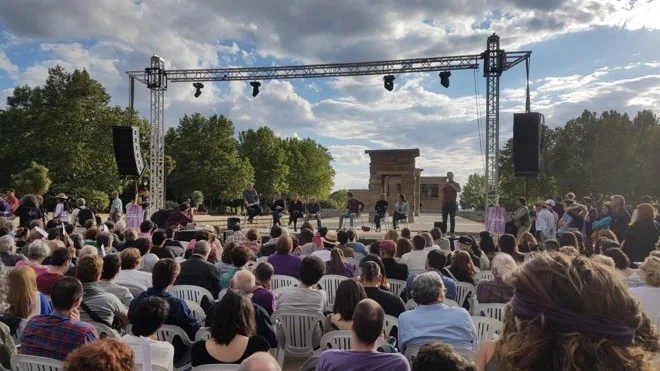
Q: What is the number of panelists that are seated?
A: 7